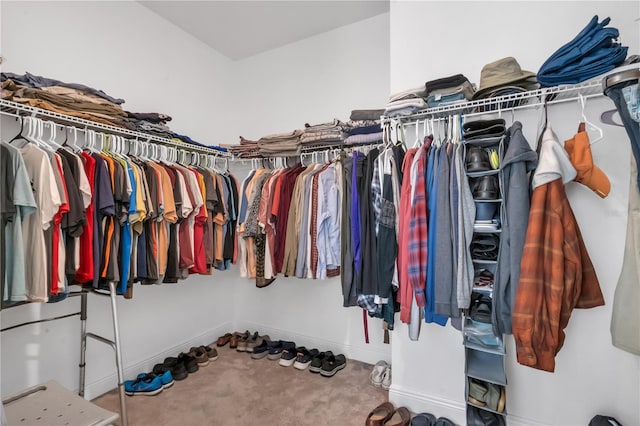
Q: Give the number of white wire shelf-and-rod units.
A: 3